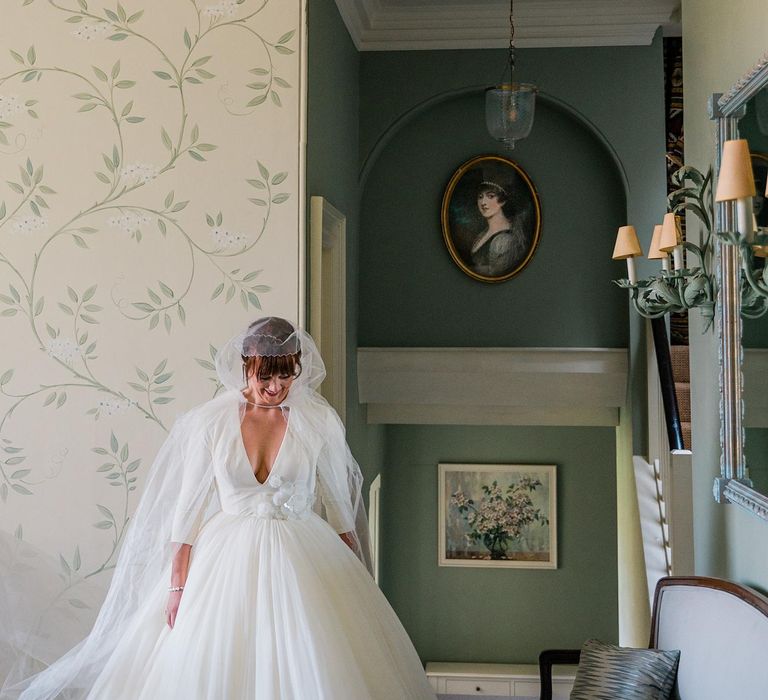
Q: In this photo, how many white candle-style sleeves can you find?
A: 4